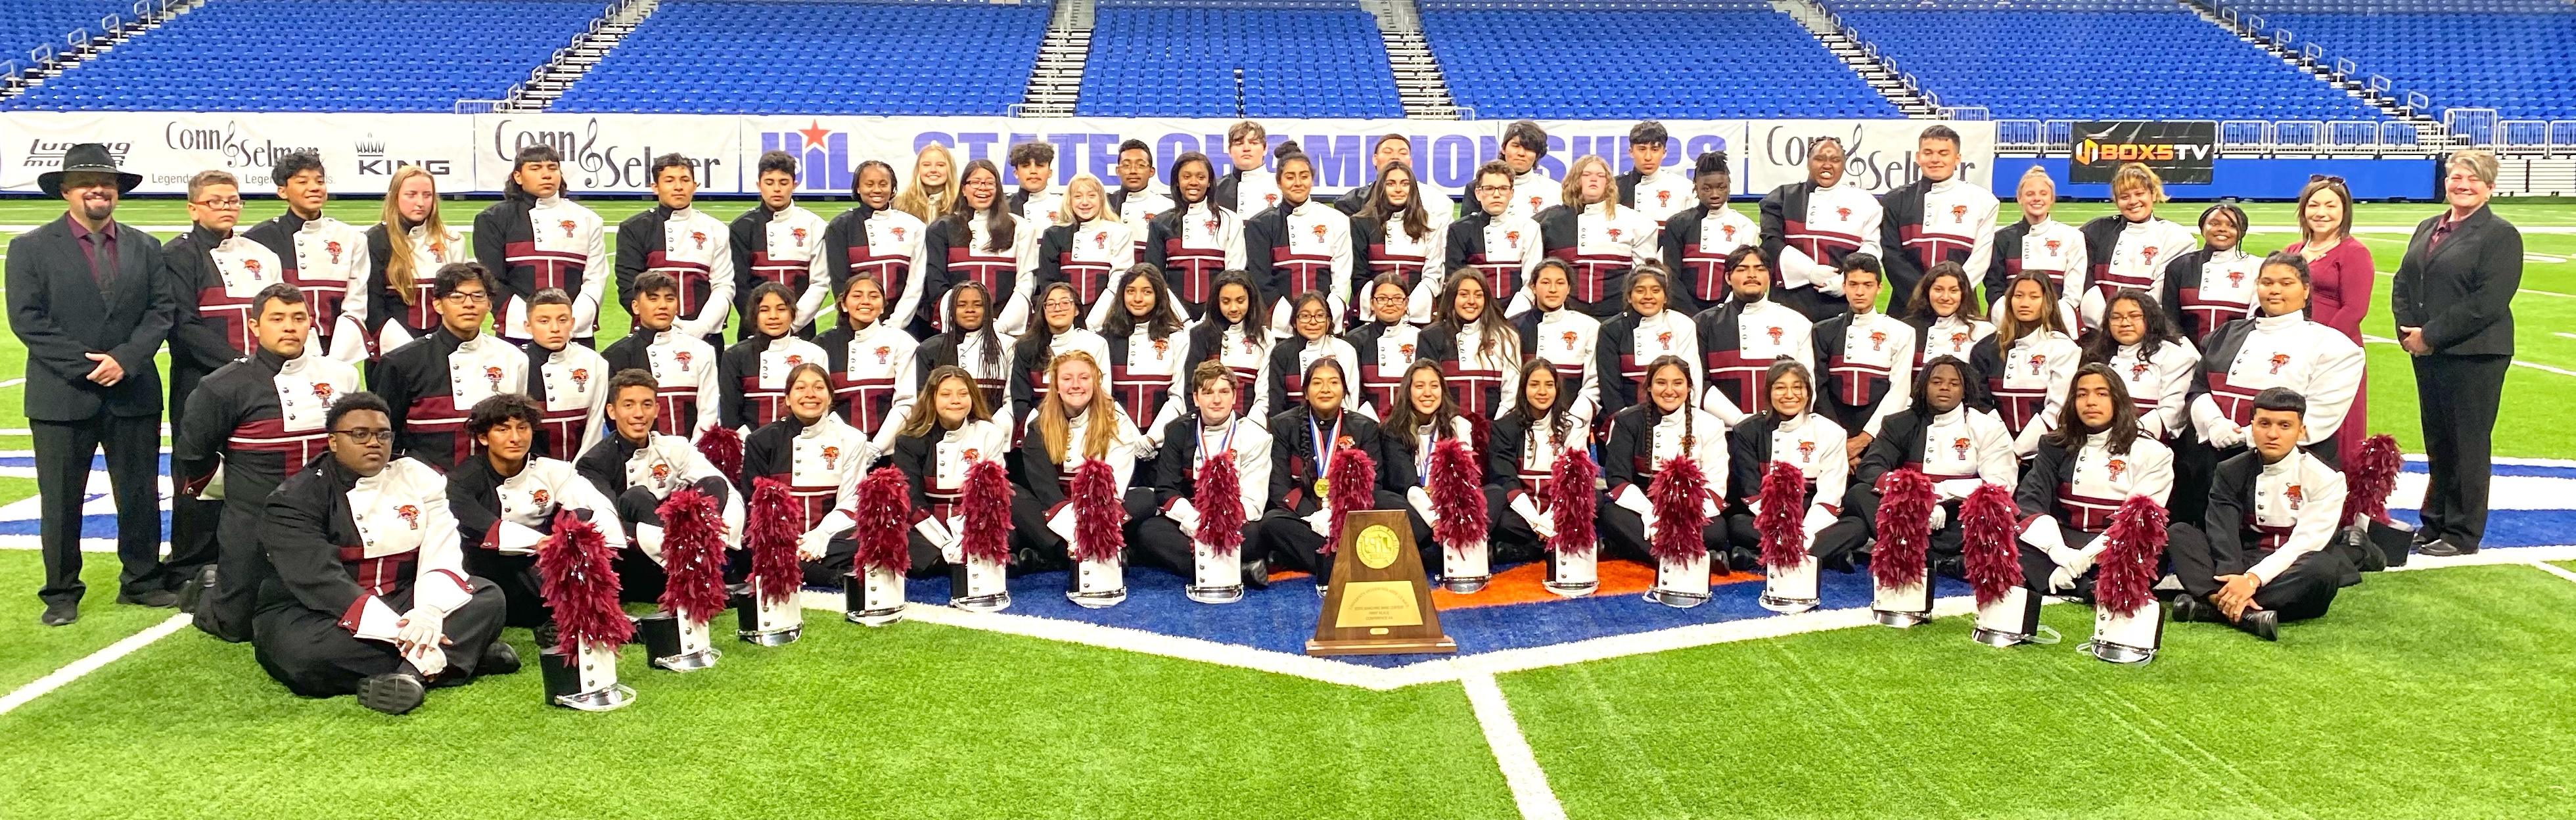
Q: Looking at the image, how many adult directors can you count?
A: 3